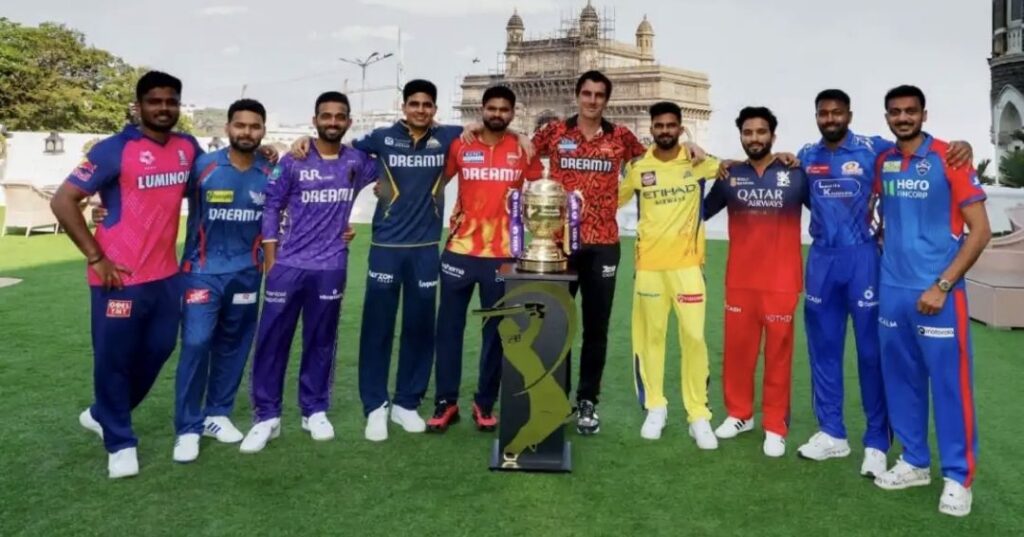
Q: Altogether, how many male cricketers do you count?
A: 10